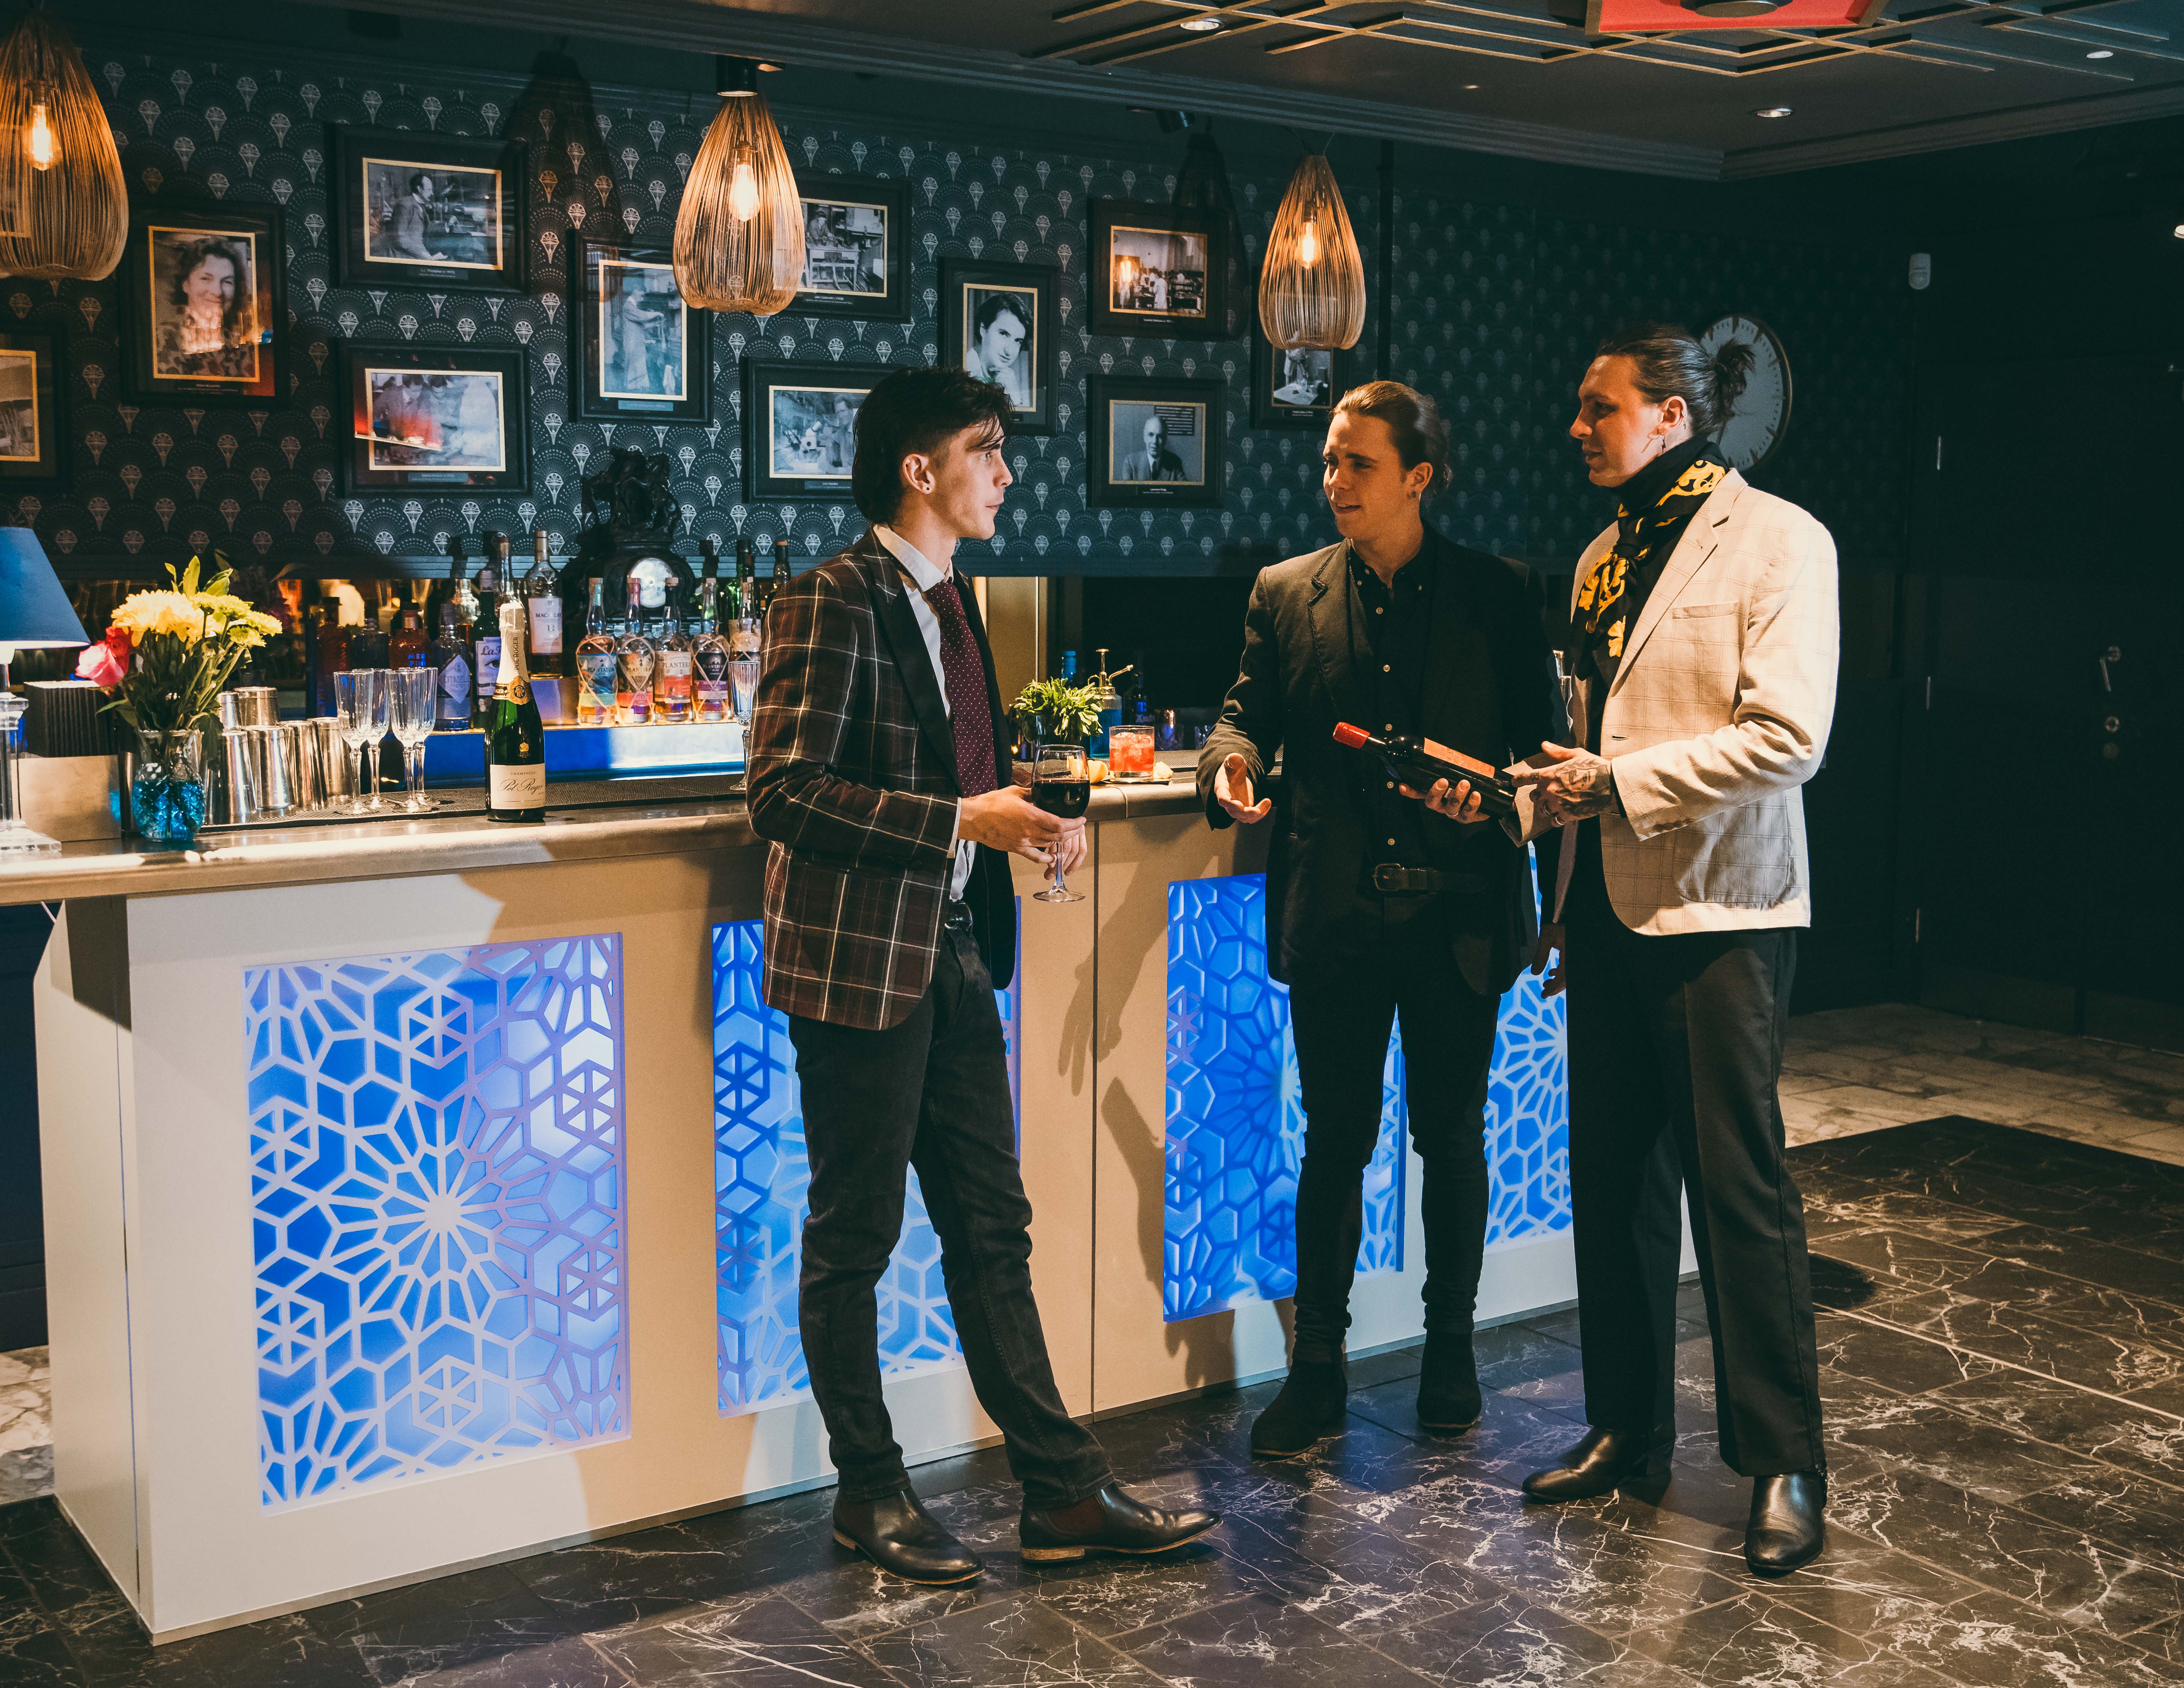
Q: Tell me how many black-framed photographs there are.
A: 11